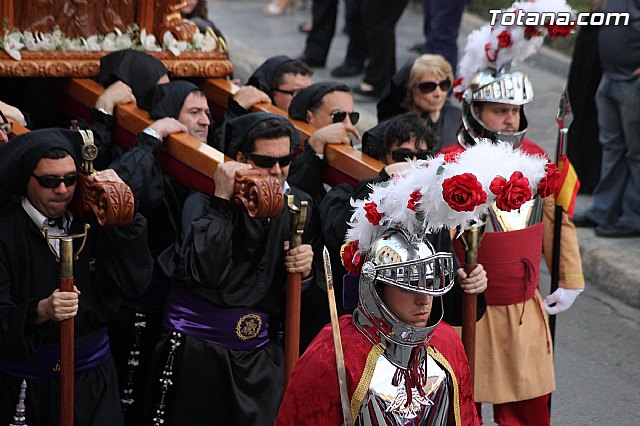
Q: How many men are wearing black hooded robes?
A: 7